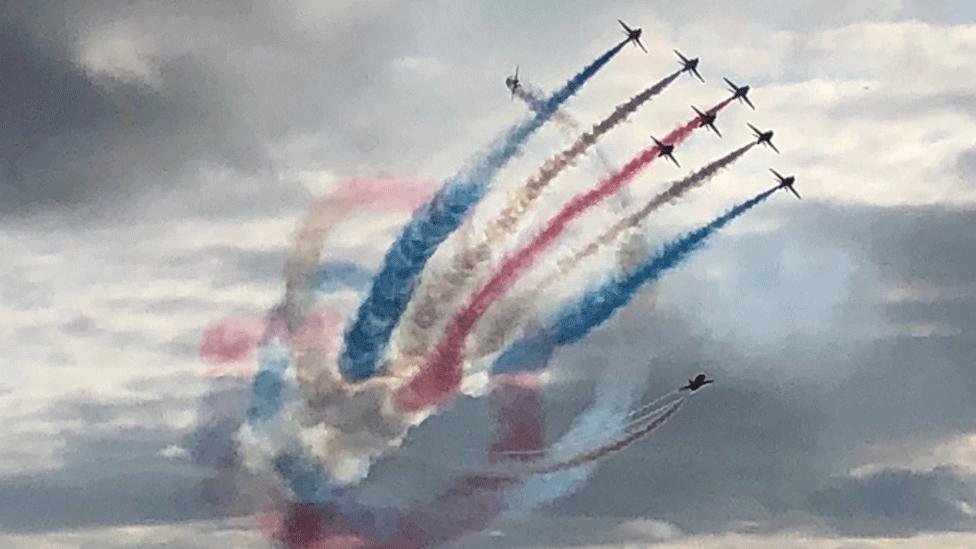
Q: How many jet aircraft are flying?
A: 9